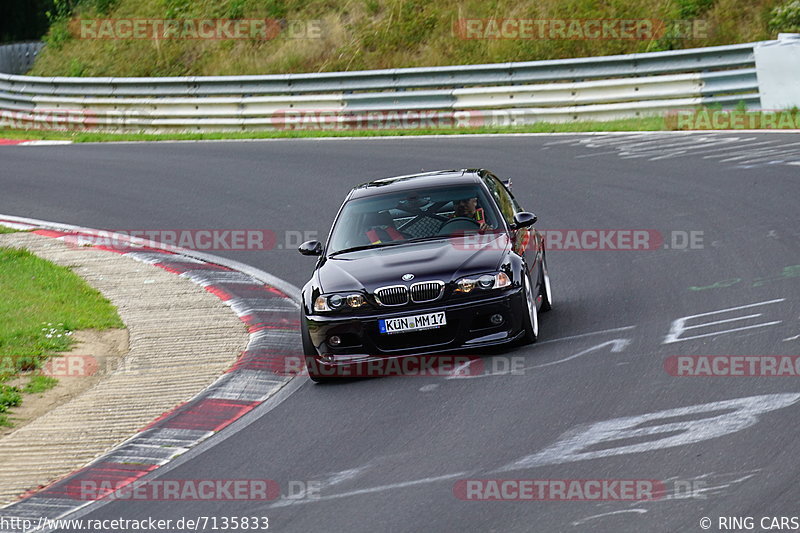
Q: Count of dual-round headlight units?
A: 2